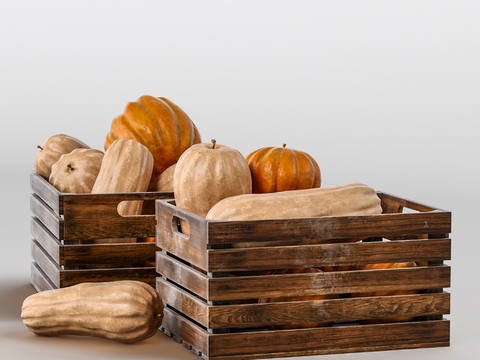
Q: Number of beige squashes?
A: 7